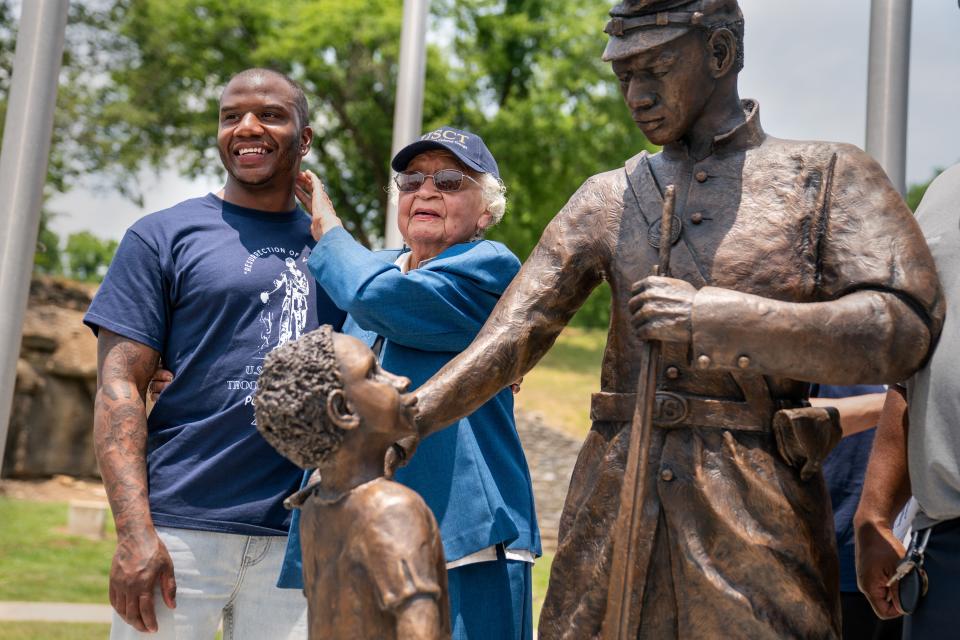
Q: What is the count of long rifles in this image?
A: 1